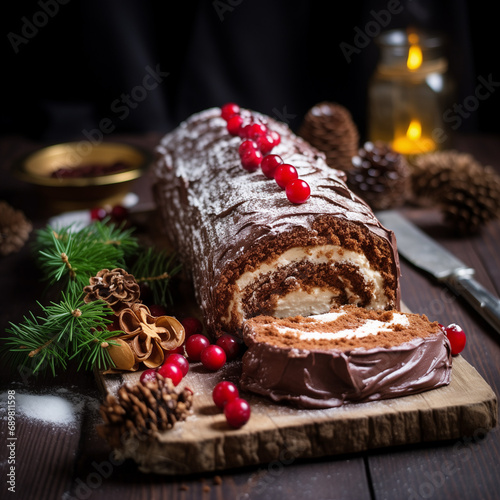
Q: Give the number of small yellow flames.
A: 2